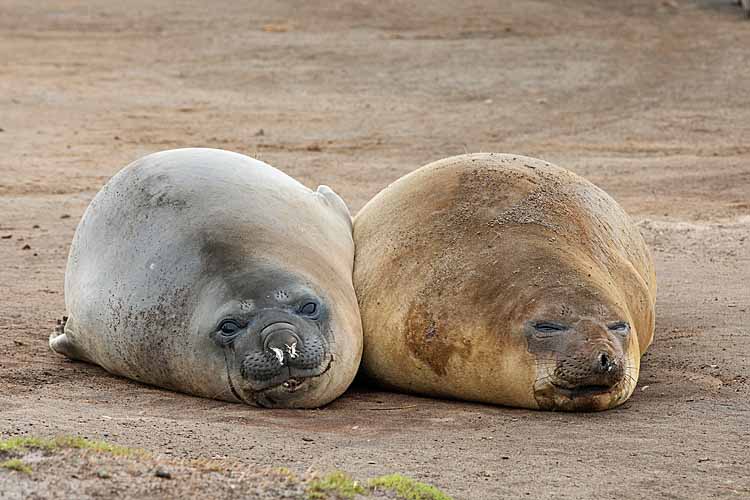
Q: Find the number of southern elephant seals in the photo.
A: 2